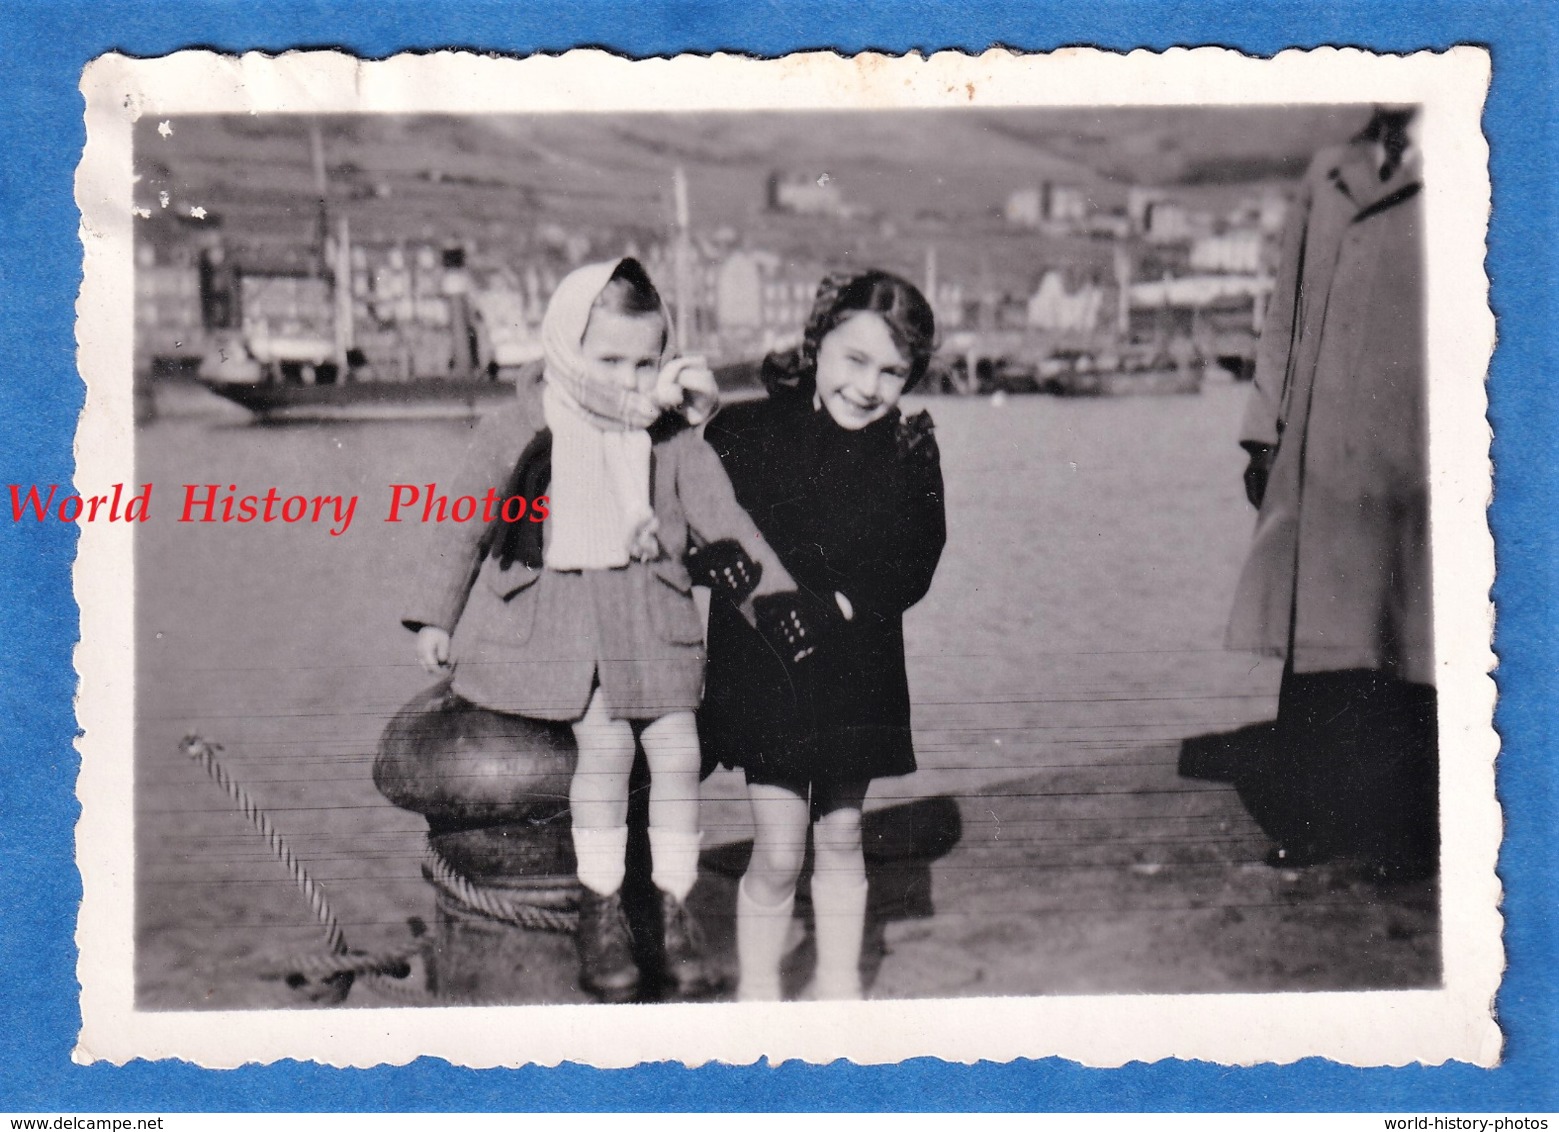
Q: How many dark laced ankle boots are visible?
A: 2